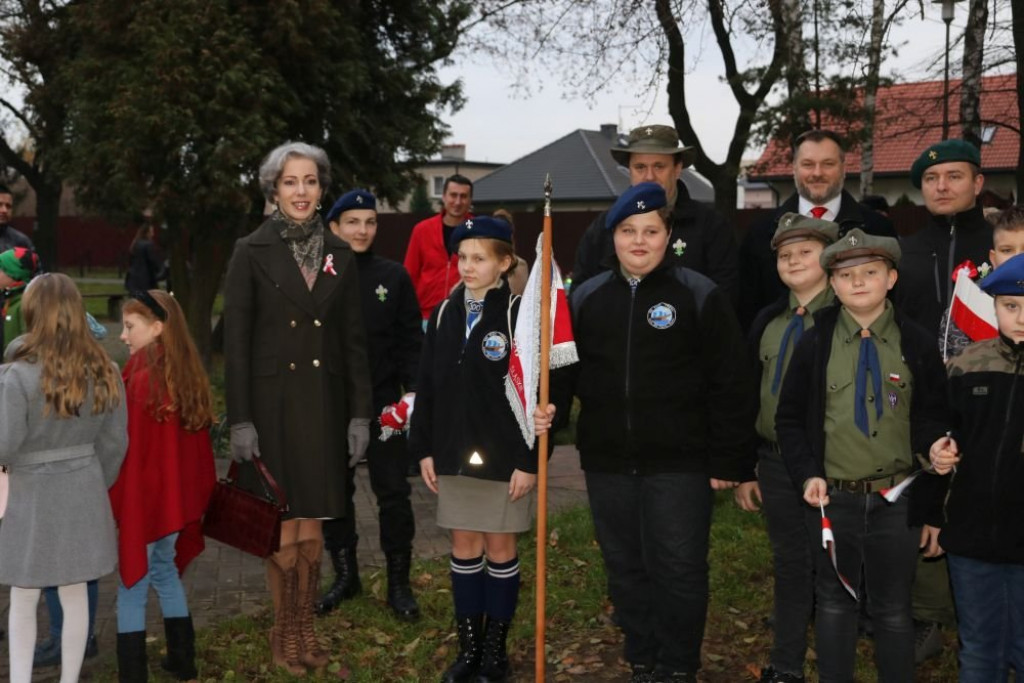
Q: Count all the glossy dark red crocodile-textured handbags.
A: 1